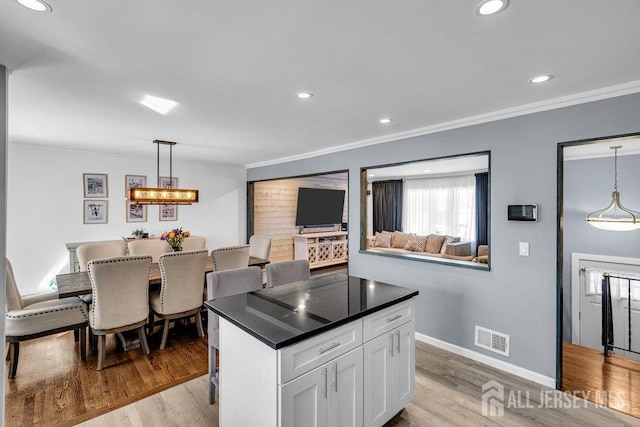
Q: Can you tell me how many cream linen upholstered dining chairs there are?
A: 8